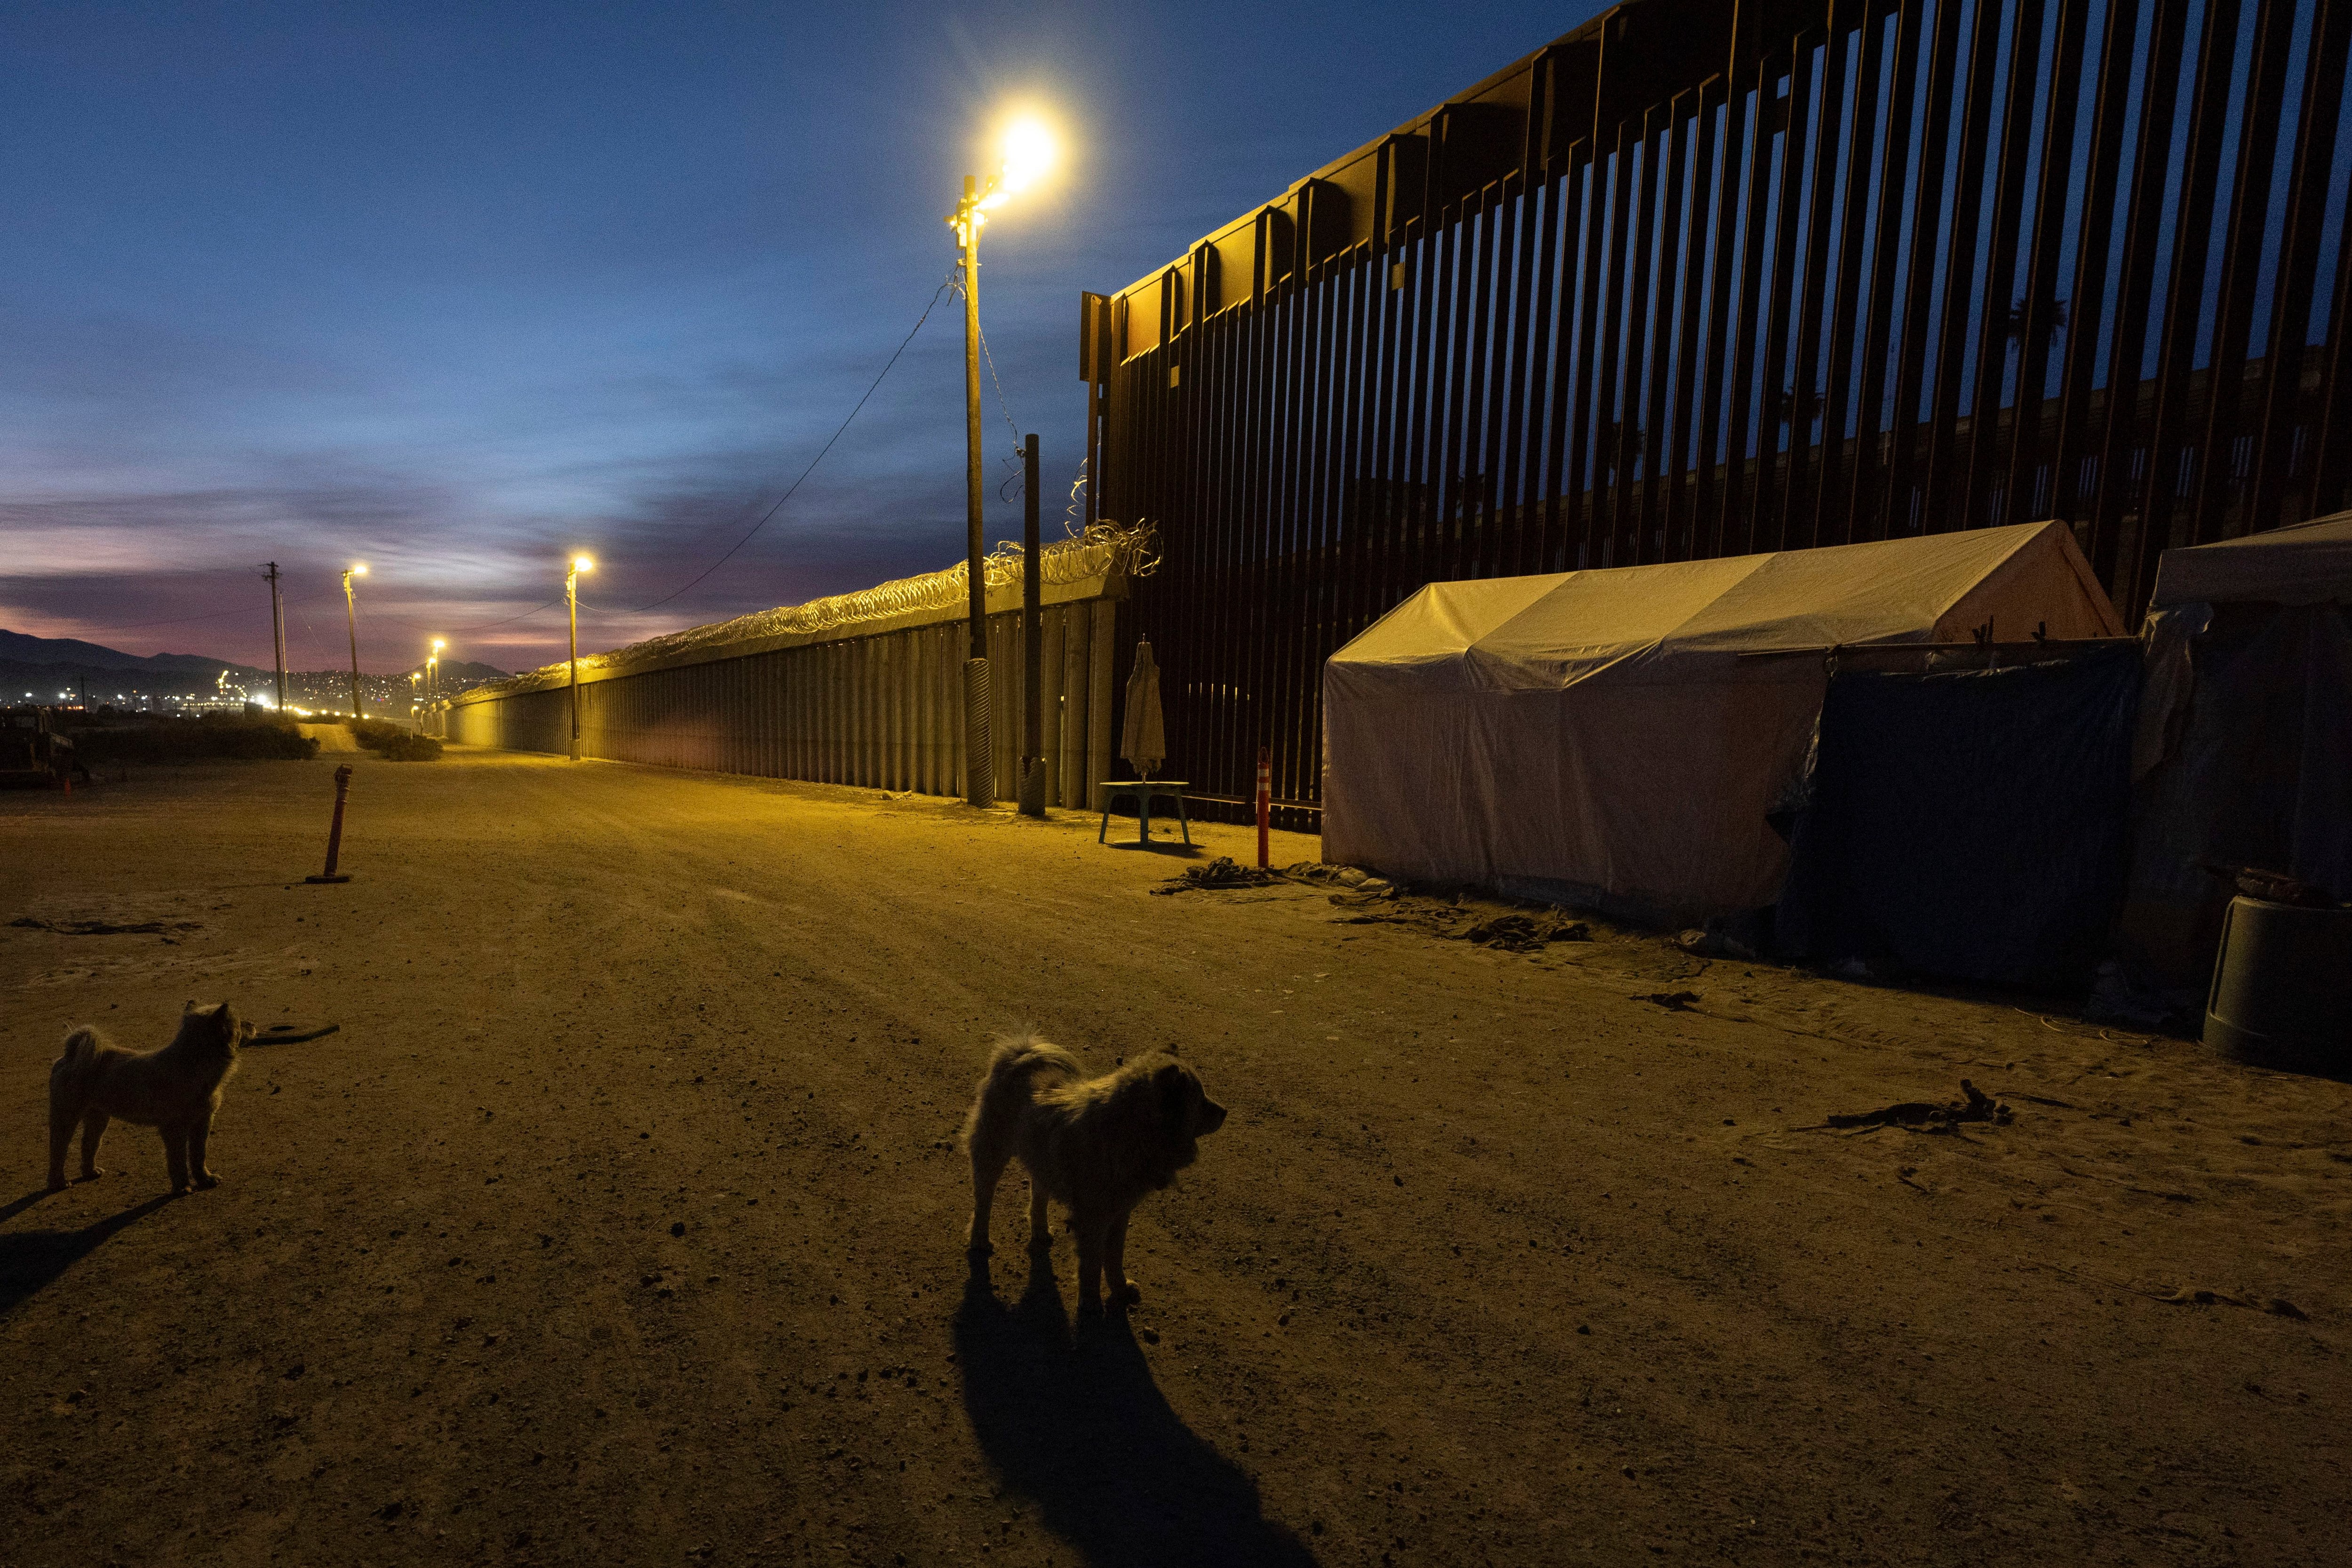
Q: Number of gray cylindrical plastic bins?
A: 1